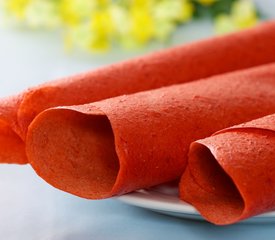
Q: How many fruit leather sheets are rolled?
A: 3